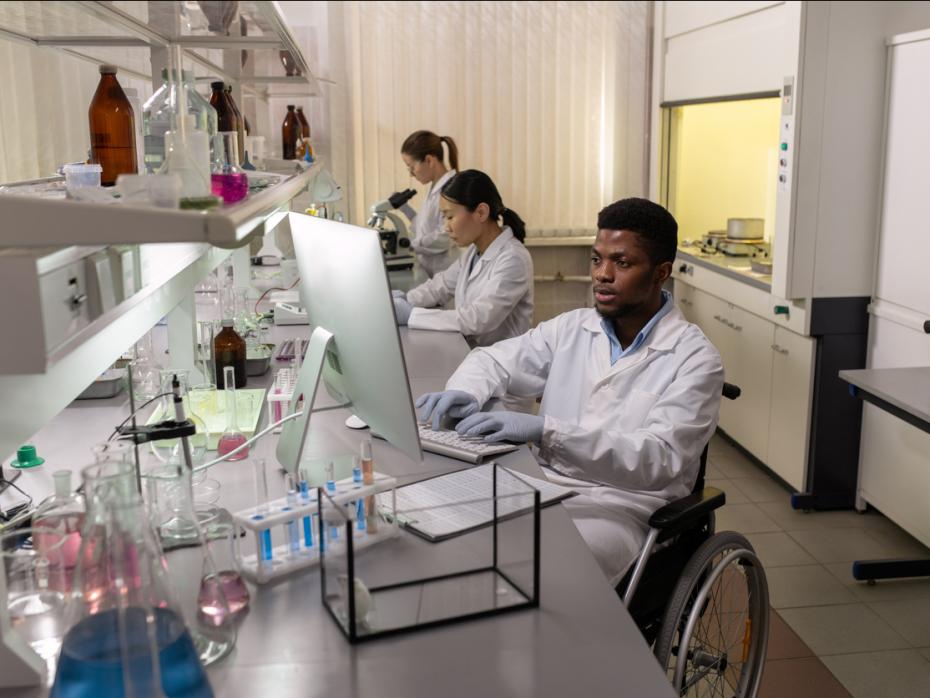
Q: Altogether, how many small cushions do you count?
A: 0